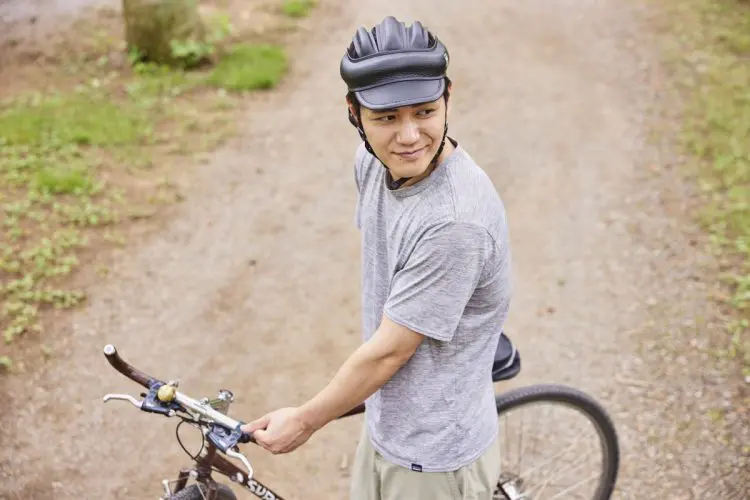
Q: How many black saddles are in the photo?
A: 1